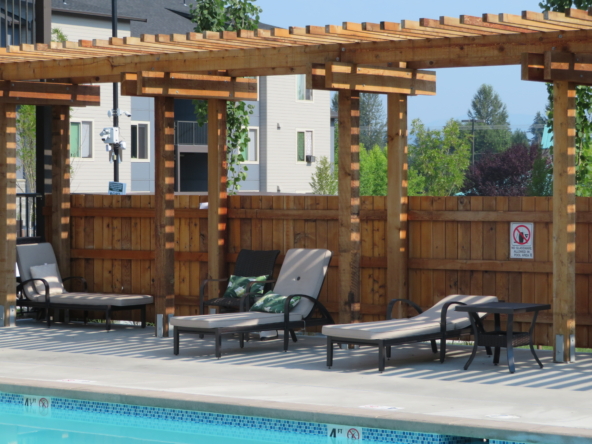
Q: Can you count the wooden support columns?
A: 7